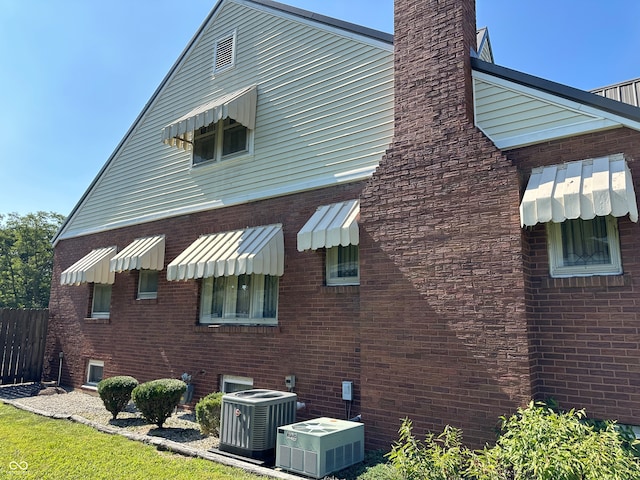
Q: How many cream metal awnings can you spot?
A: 6